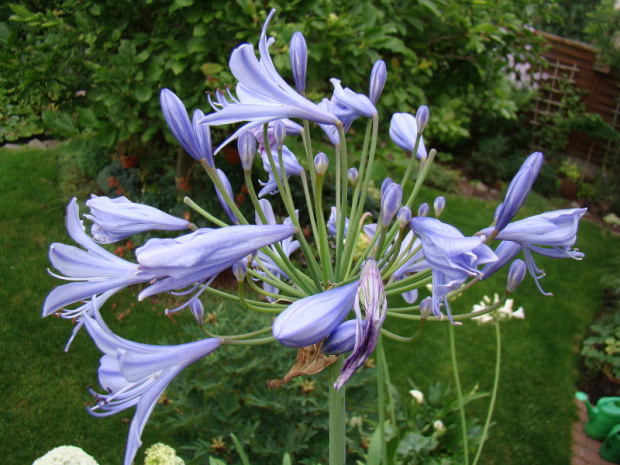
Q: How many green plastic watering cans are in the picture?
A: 2